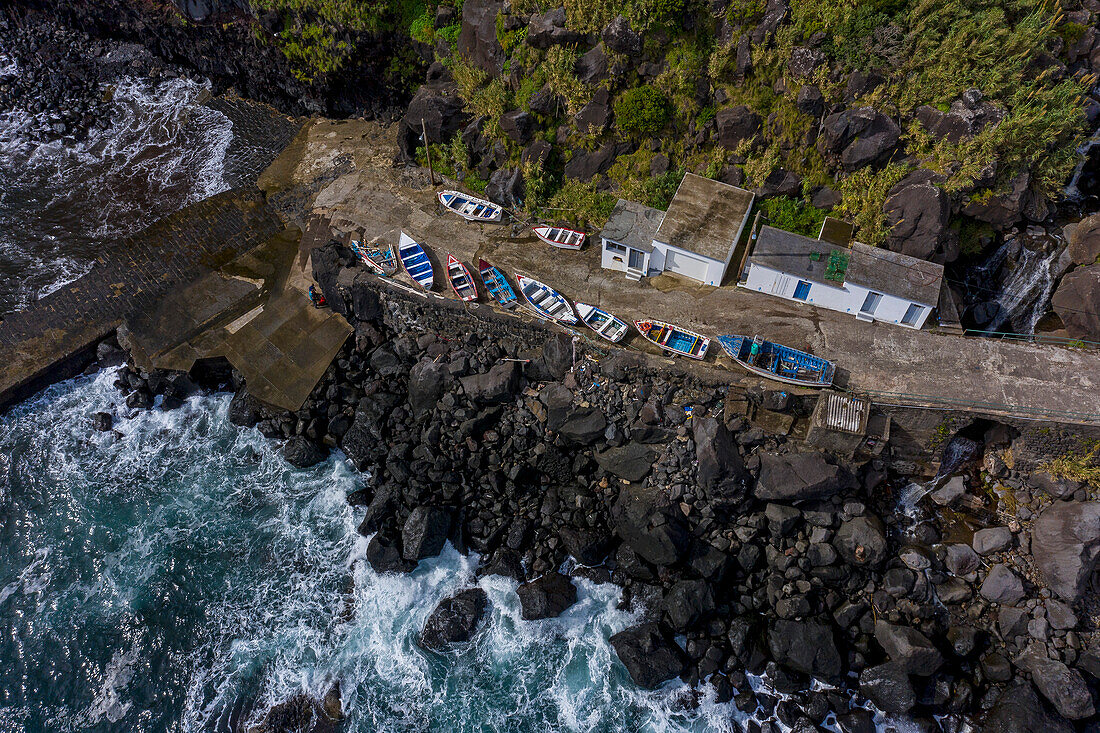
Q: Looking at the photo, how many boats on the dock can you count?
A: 10